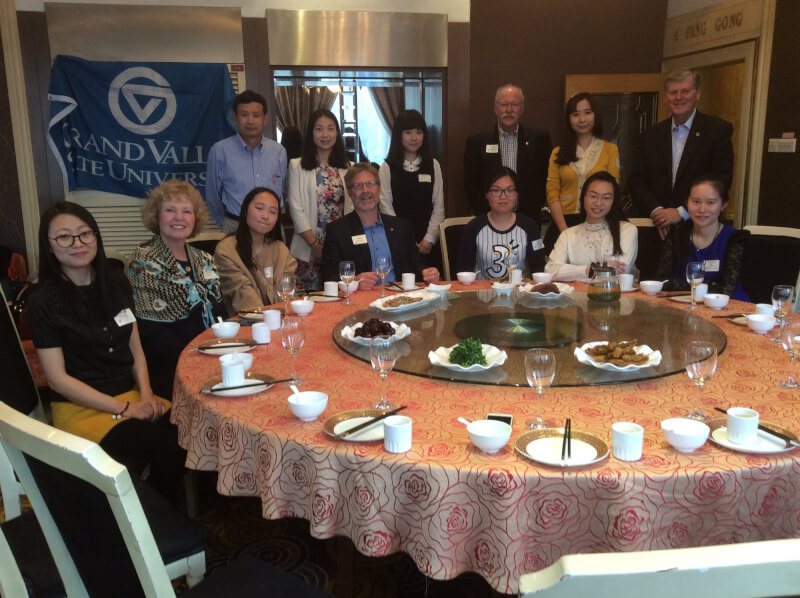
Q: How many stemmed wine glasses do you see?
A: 12